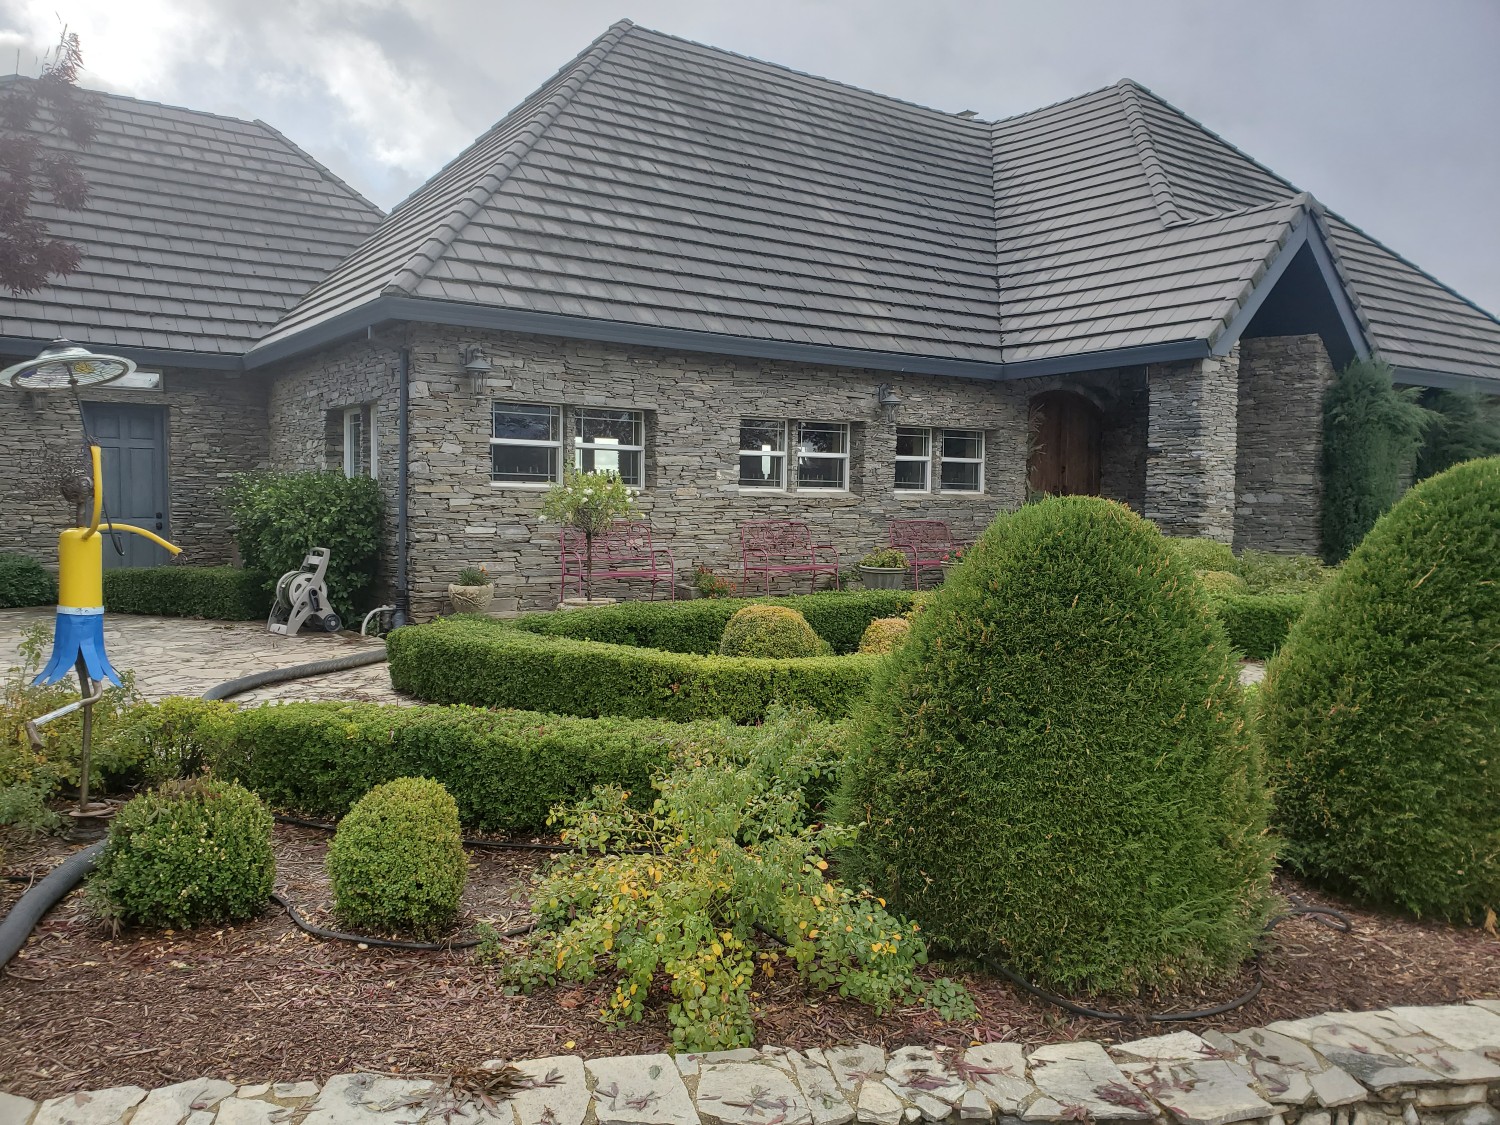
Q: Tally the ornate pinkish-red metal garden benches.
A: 3